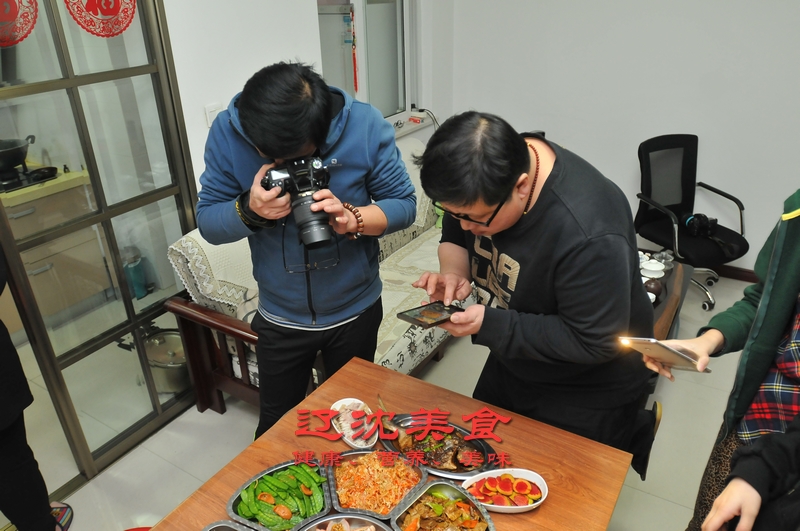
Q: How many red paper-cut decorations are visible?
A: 2